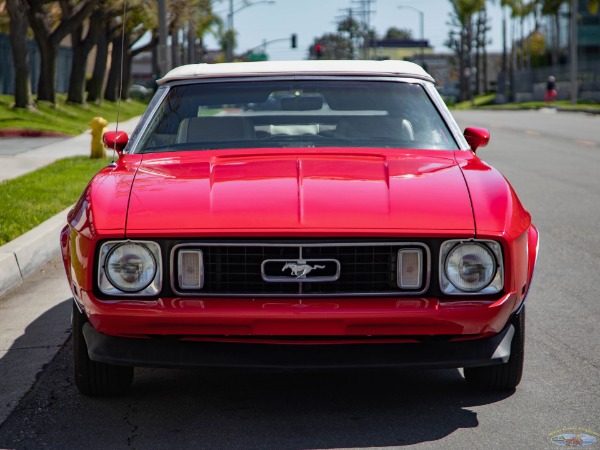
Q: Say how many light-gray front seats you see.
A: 2